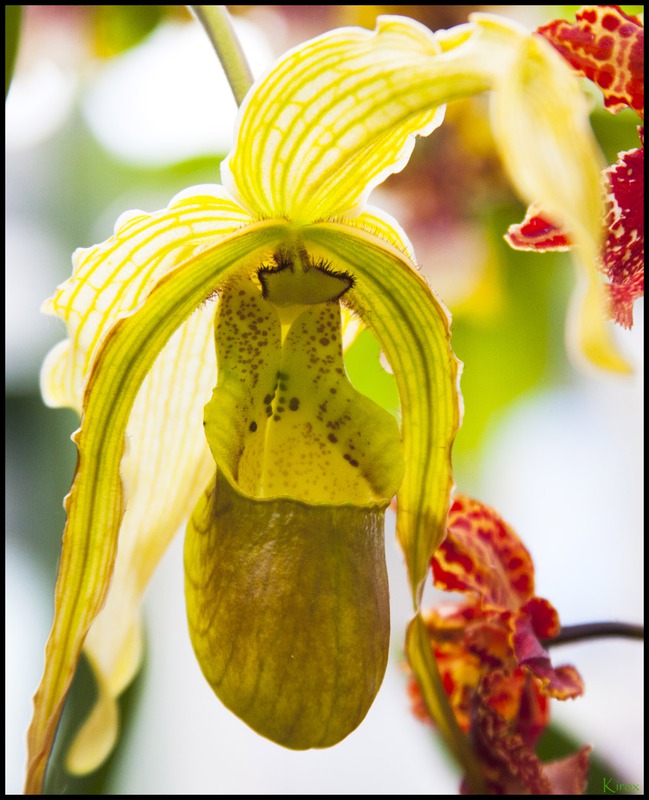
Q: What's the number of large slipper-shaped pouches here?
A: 1